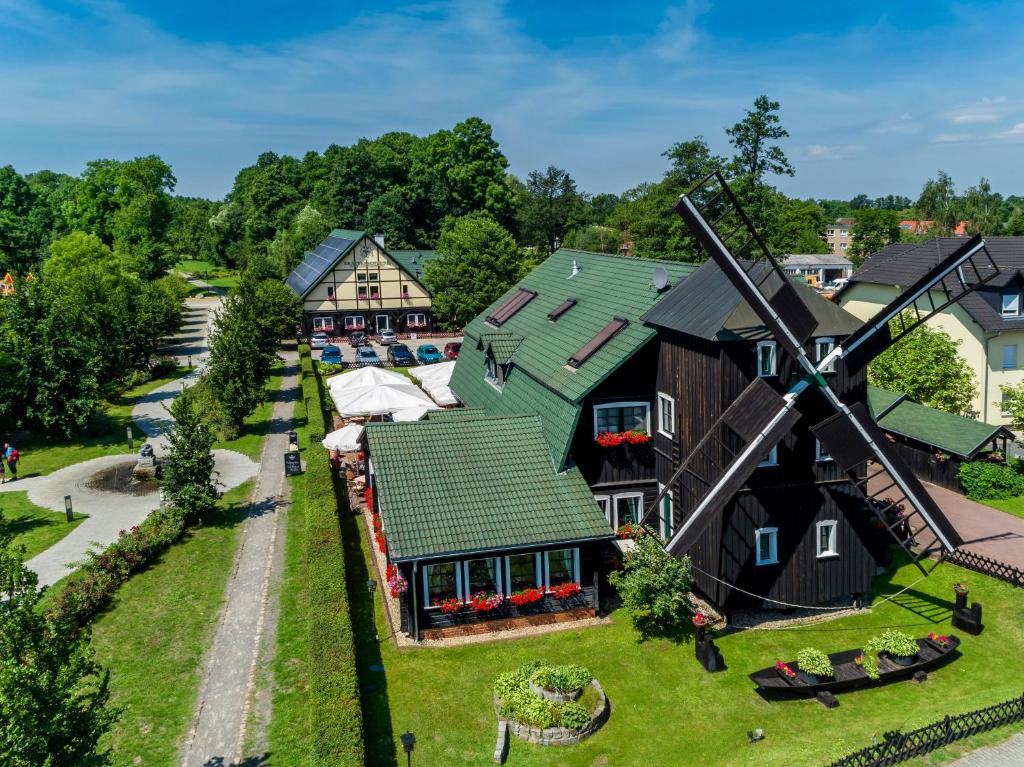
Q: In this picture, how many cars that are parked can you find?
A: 8